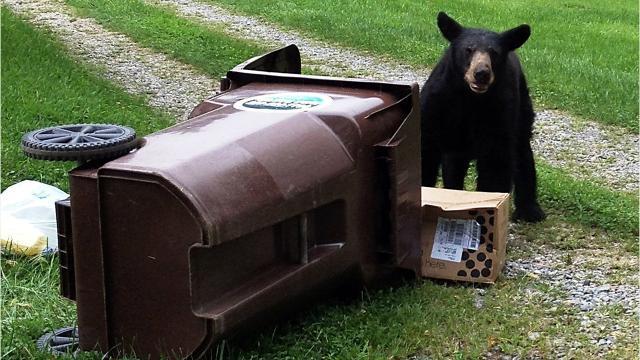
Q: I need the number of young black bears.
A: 1